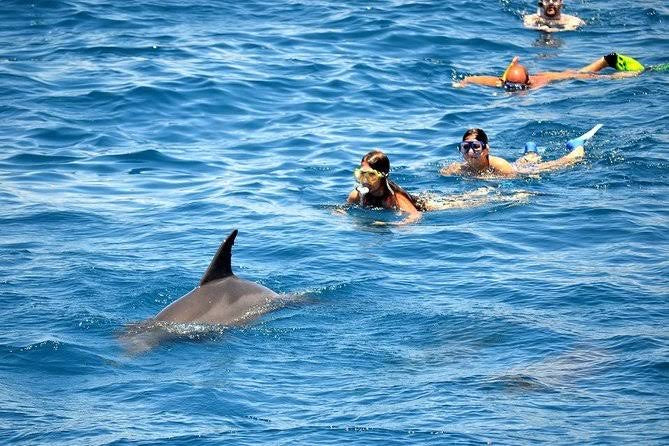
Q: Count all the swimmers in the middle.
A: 2